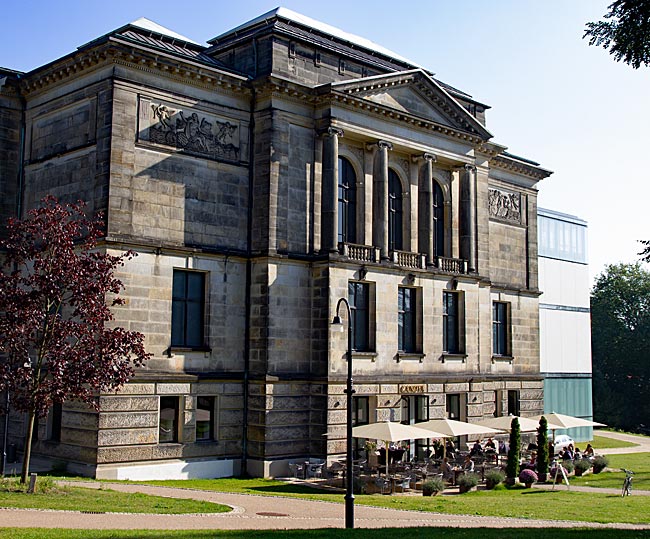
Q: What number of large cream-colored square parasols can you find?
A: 4